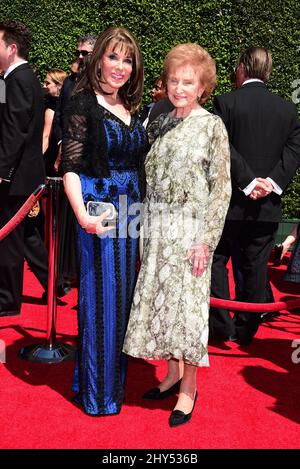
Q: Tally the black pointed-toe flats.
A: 2